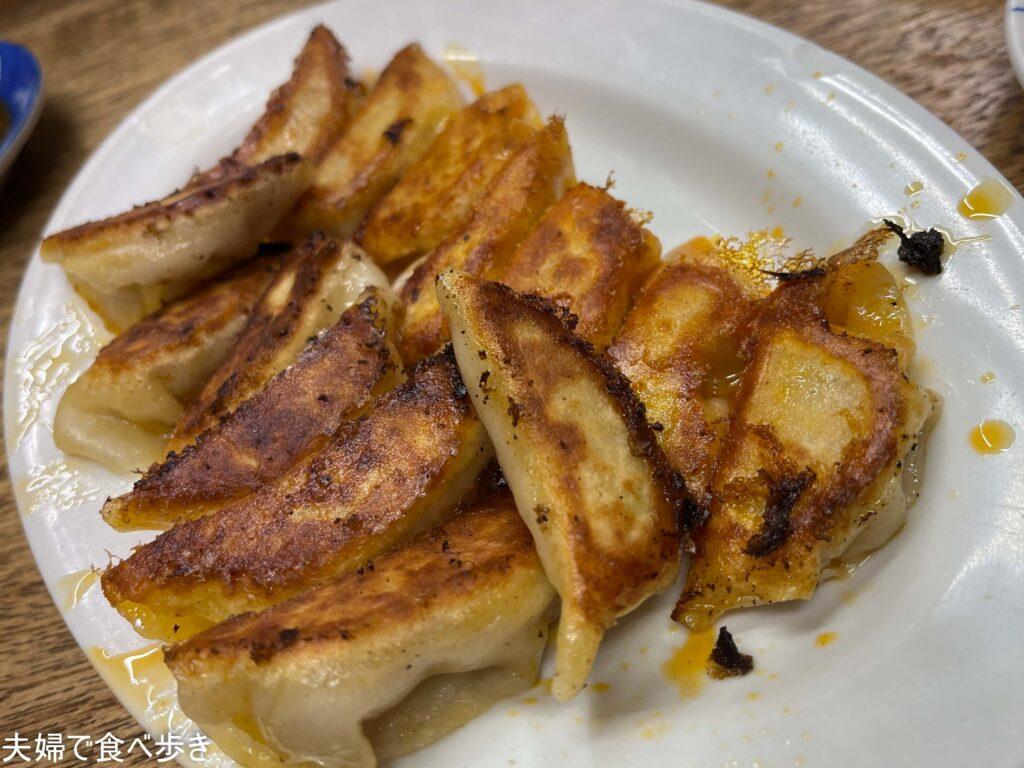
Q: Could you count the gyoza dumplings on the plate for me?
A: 14